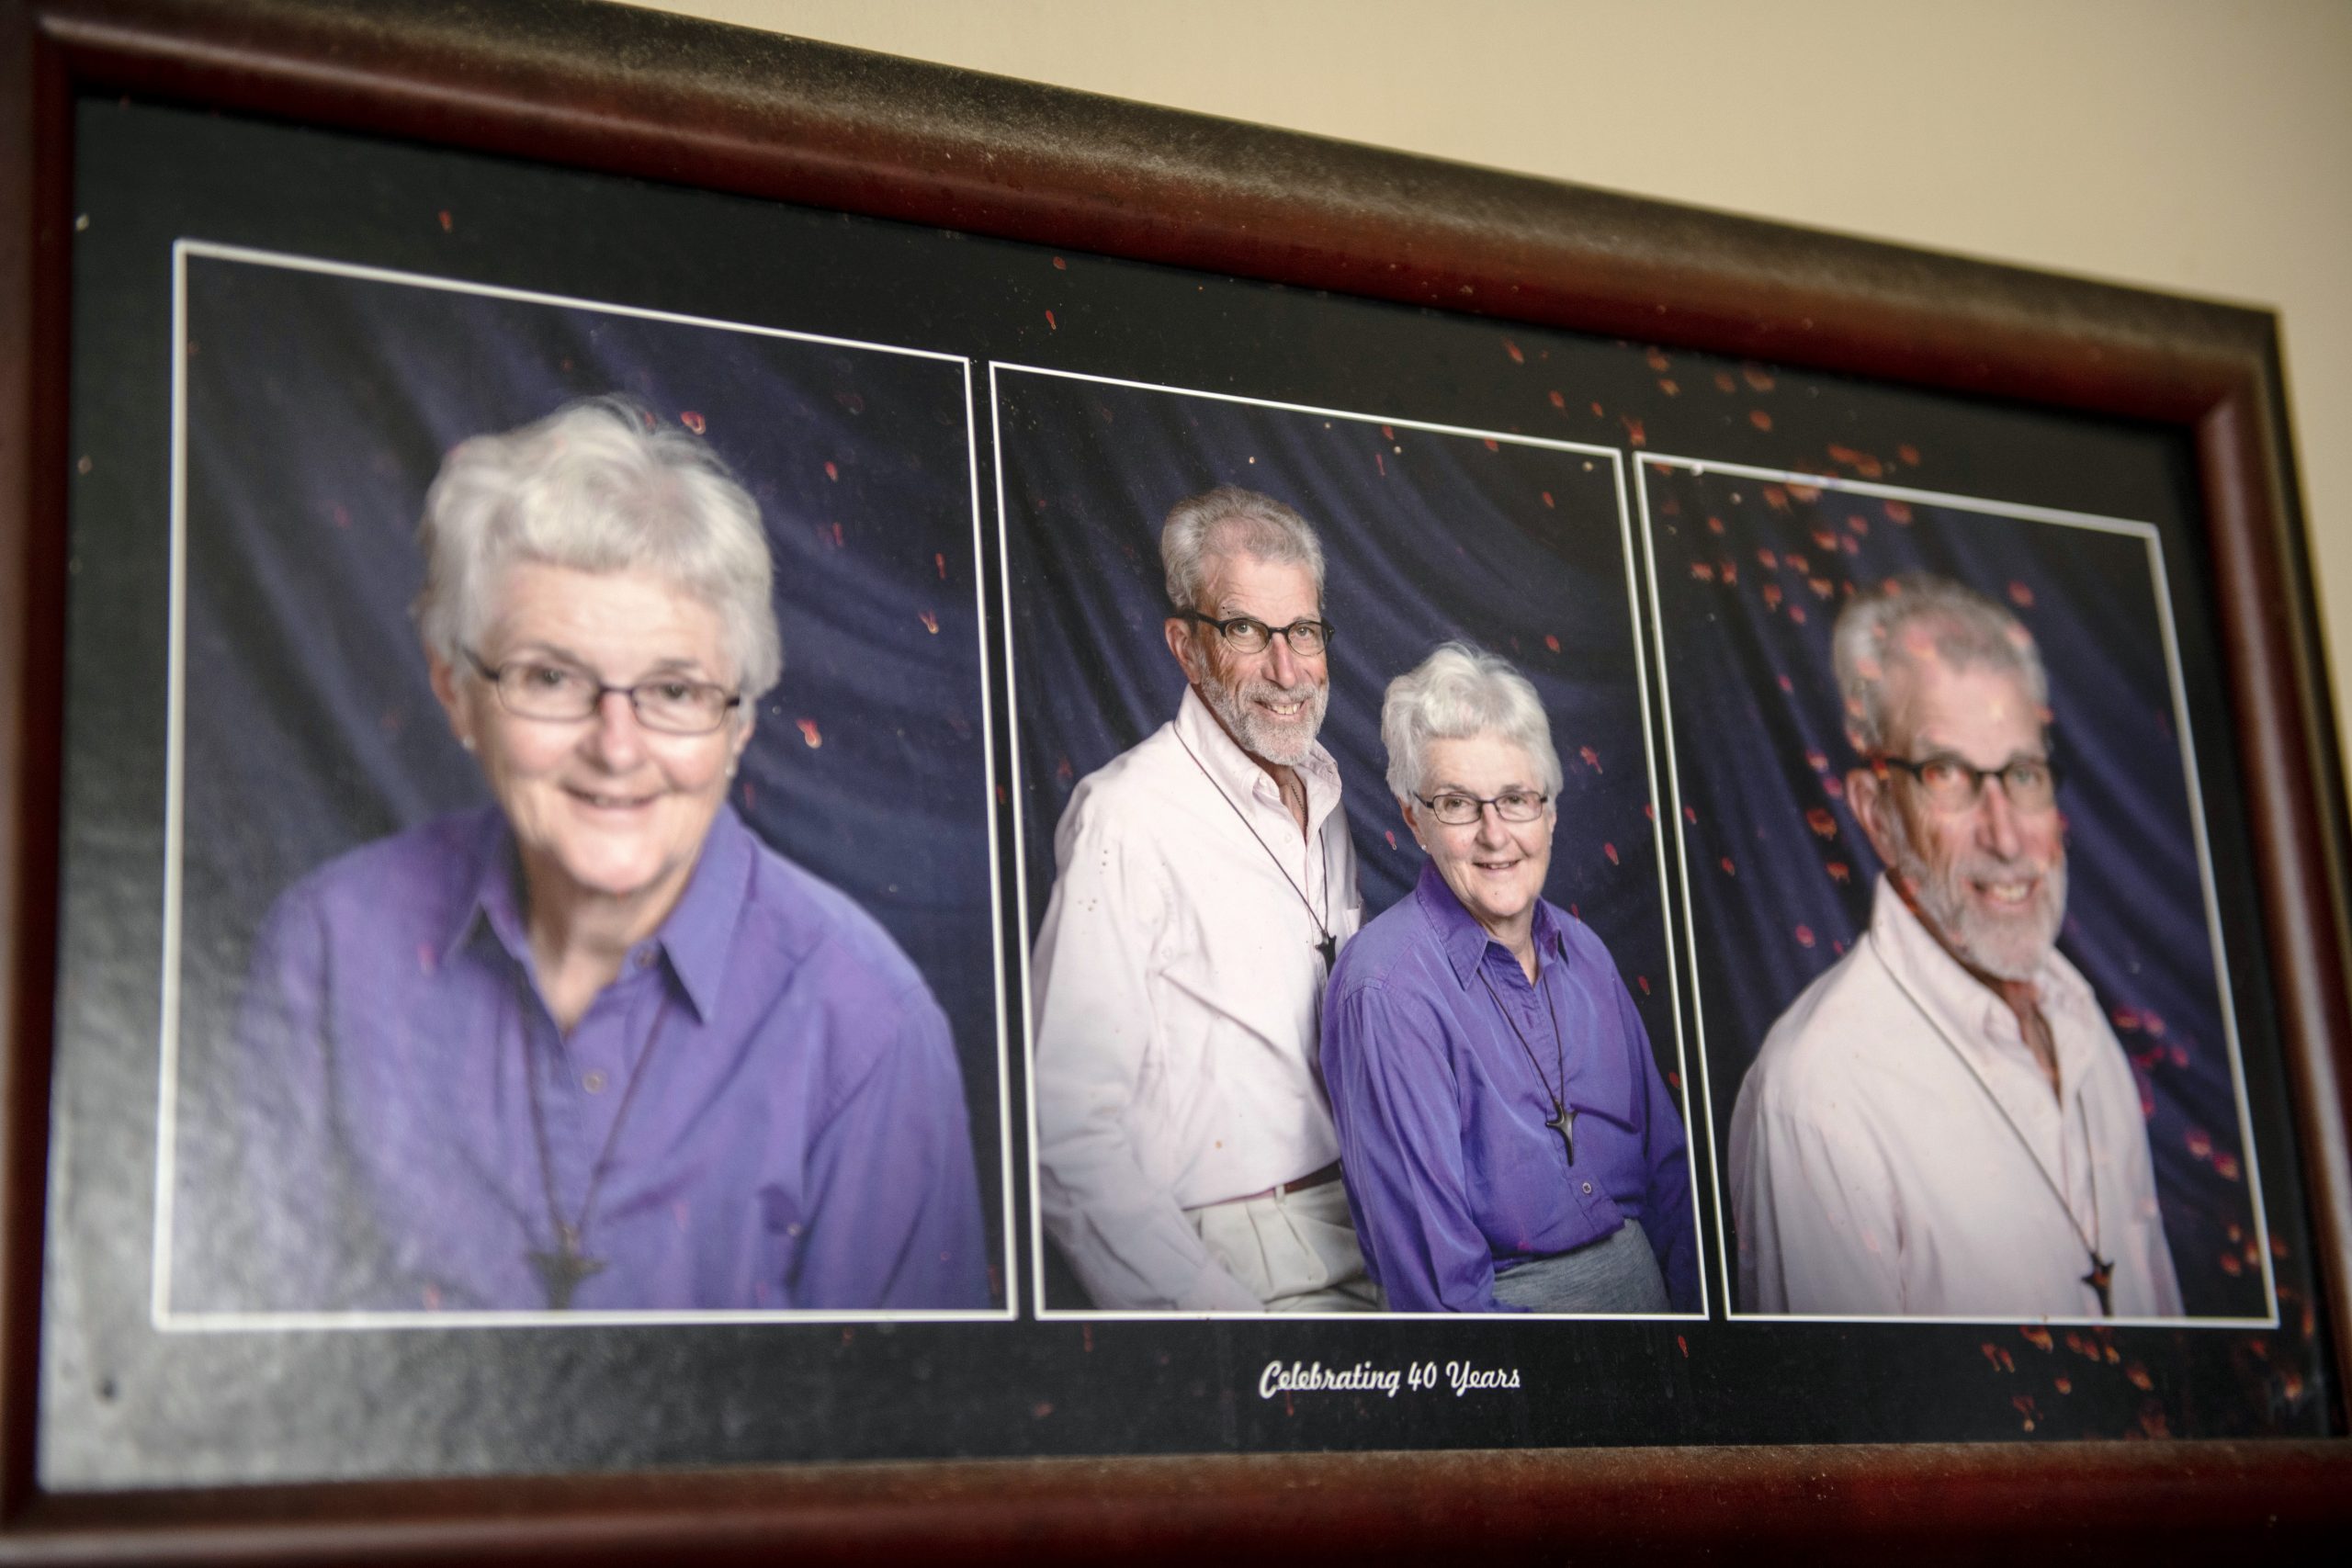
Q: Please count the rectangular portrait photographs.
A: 3